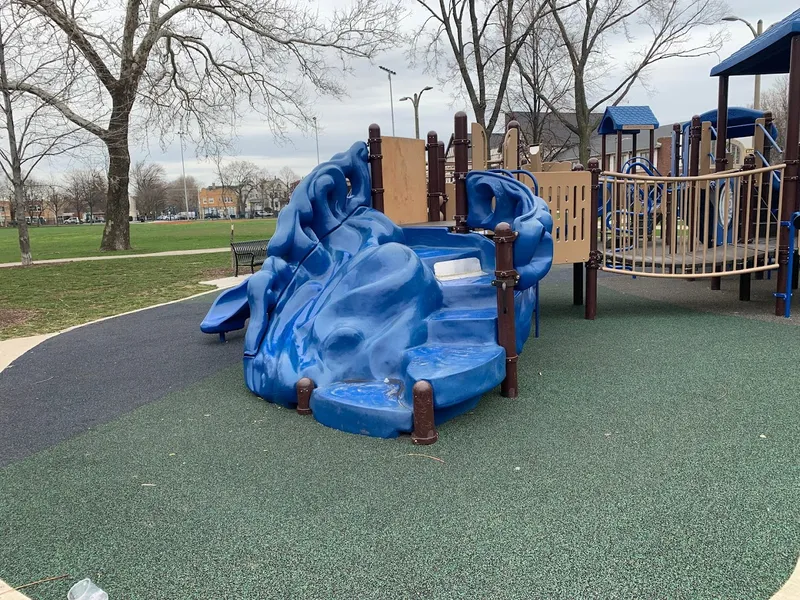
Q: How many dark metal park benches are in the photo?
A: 1